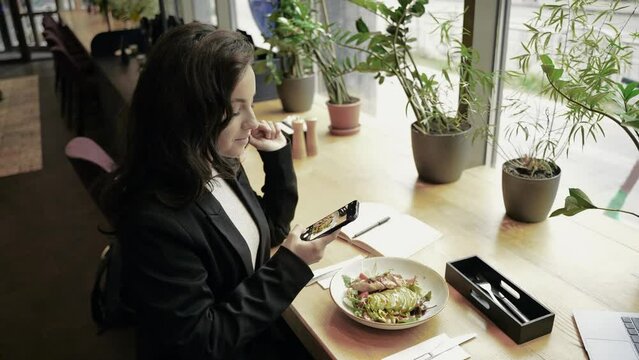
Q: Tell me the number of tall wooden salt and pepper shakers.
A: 2